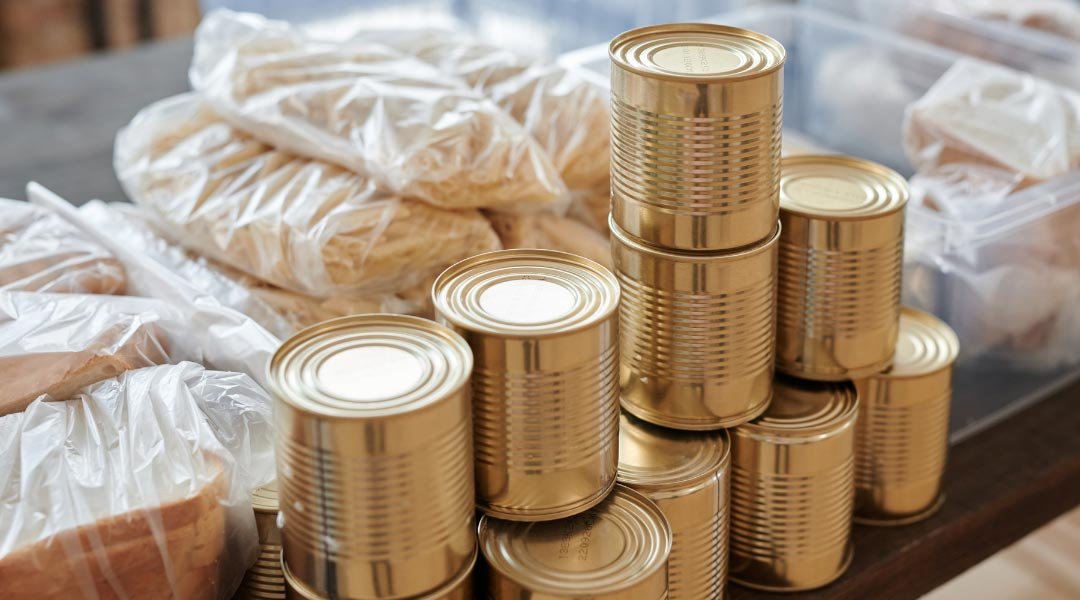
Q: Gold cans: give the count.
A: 11